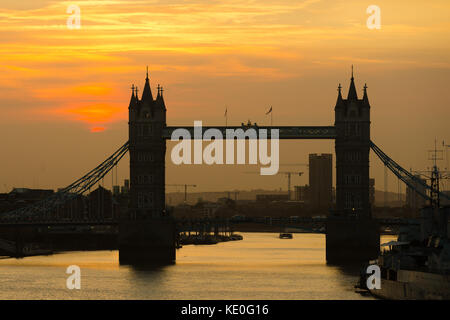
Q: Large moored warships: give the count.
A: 1